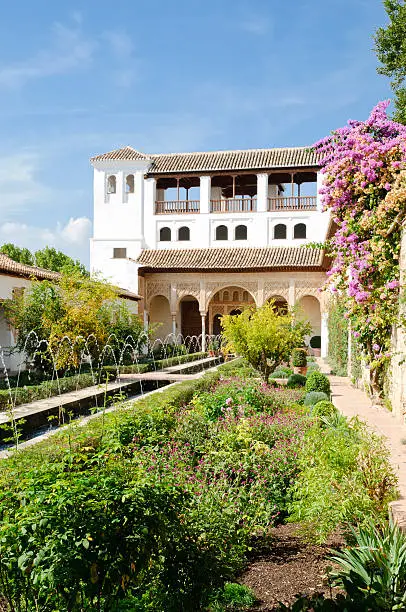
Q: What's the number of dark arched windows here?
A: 6